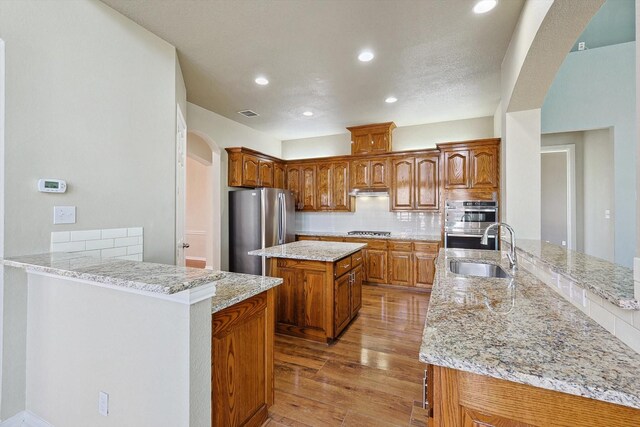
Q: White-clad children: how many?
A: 0